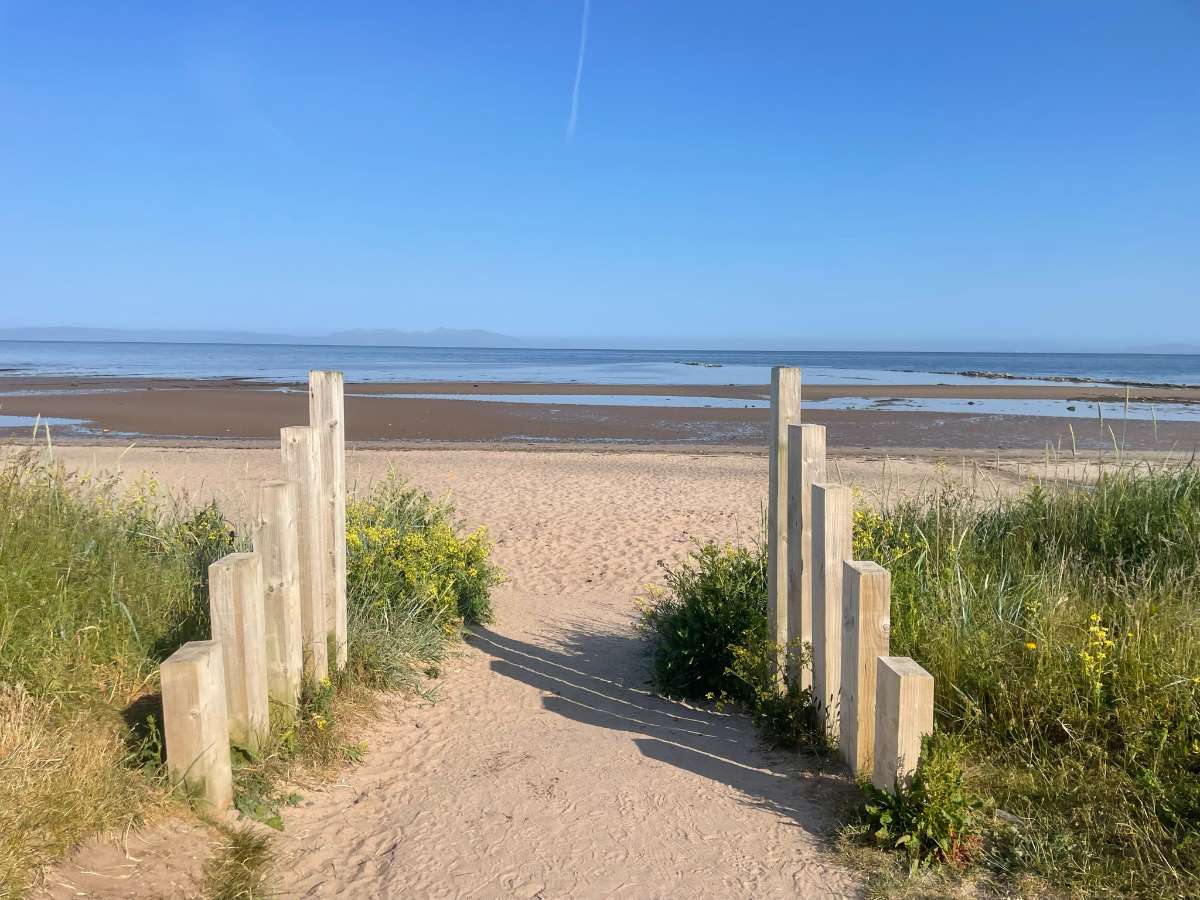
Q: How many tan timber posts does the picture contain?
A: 10